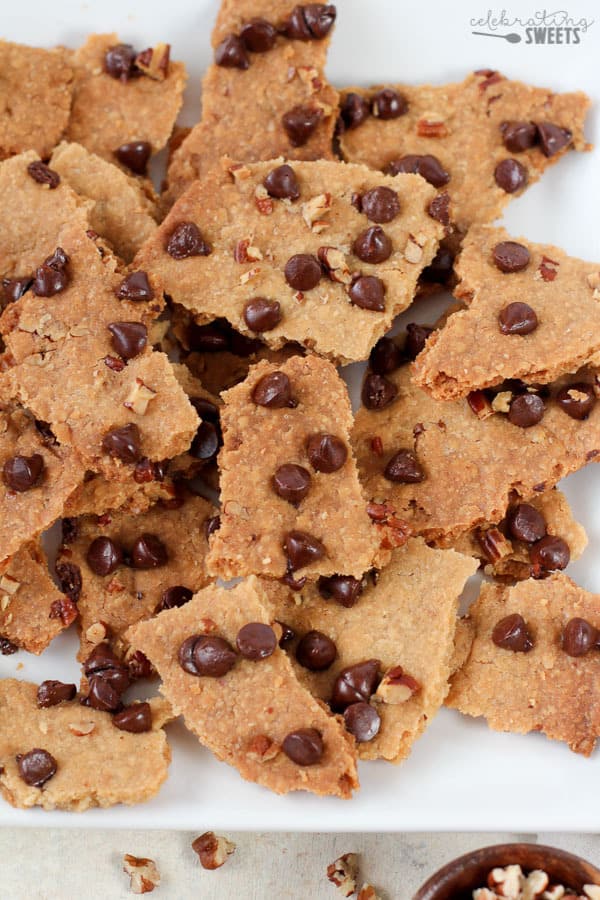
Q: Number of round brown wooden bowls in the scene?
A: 1